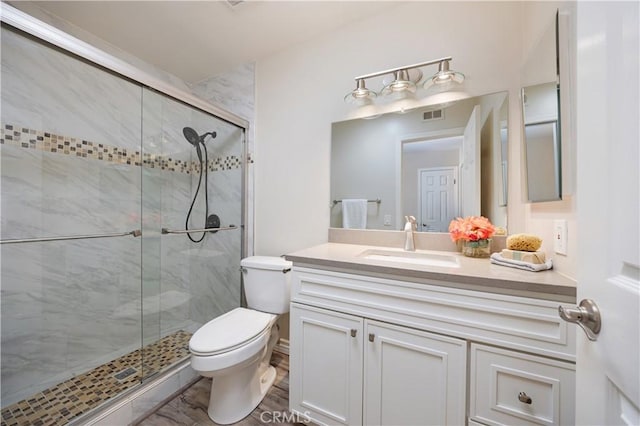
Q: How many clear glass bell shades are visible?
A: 3